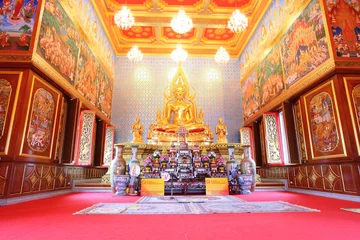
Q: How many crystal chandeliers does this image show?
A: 6